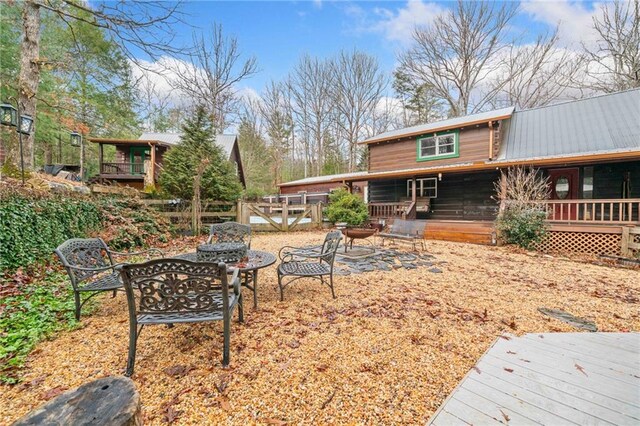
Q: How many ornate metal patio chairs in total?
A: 4